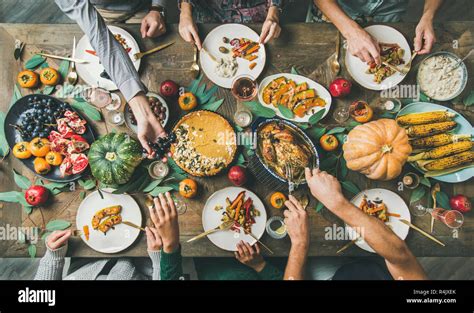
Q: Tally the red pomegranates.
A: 5